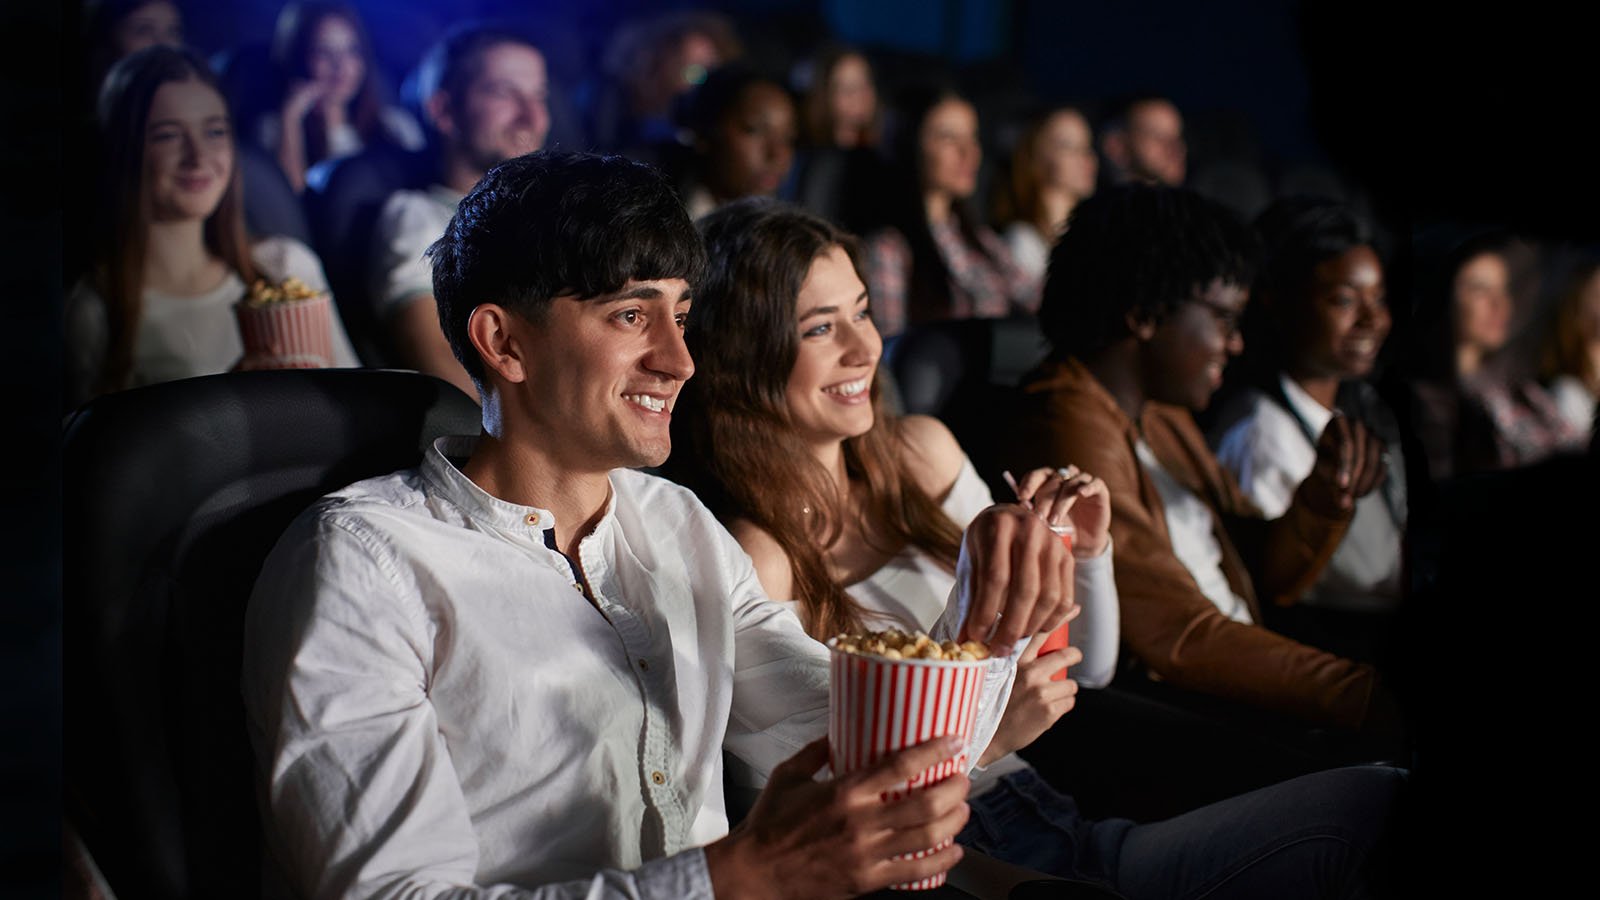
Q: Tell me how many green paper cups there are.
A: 0